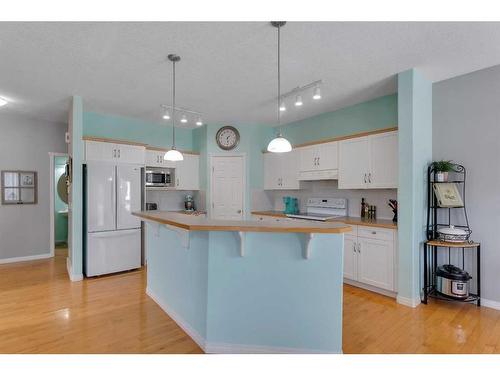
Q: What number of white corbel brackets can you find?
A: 4